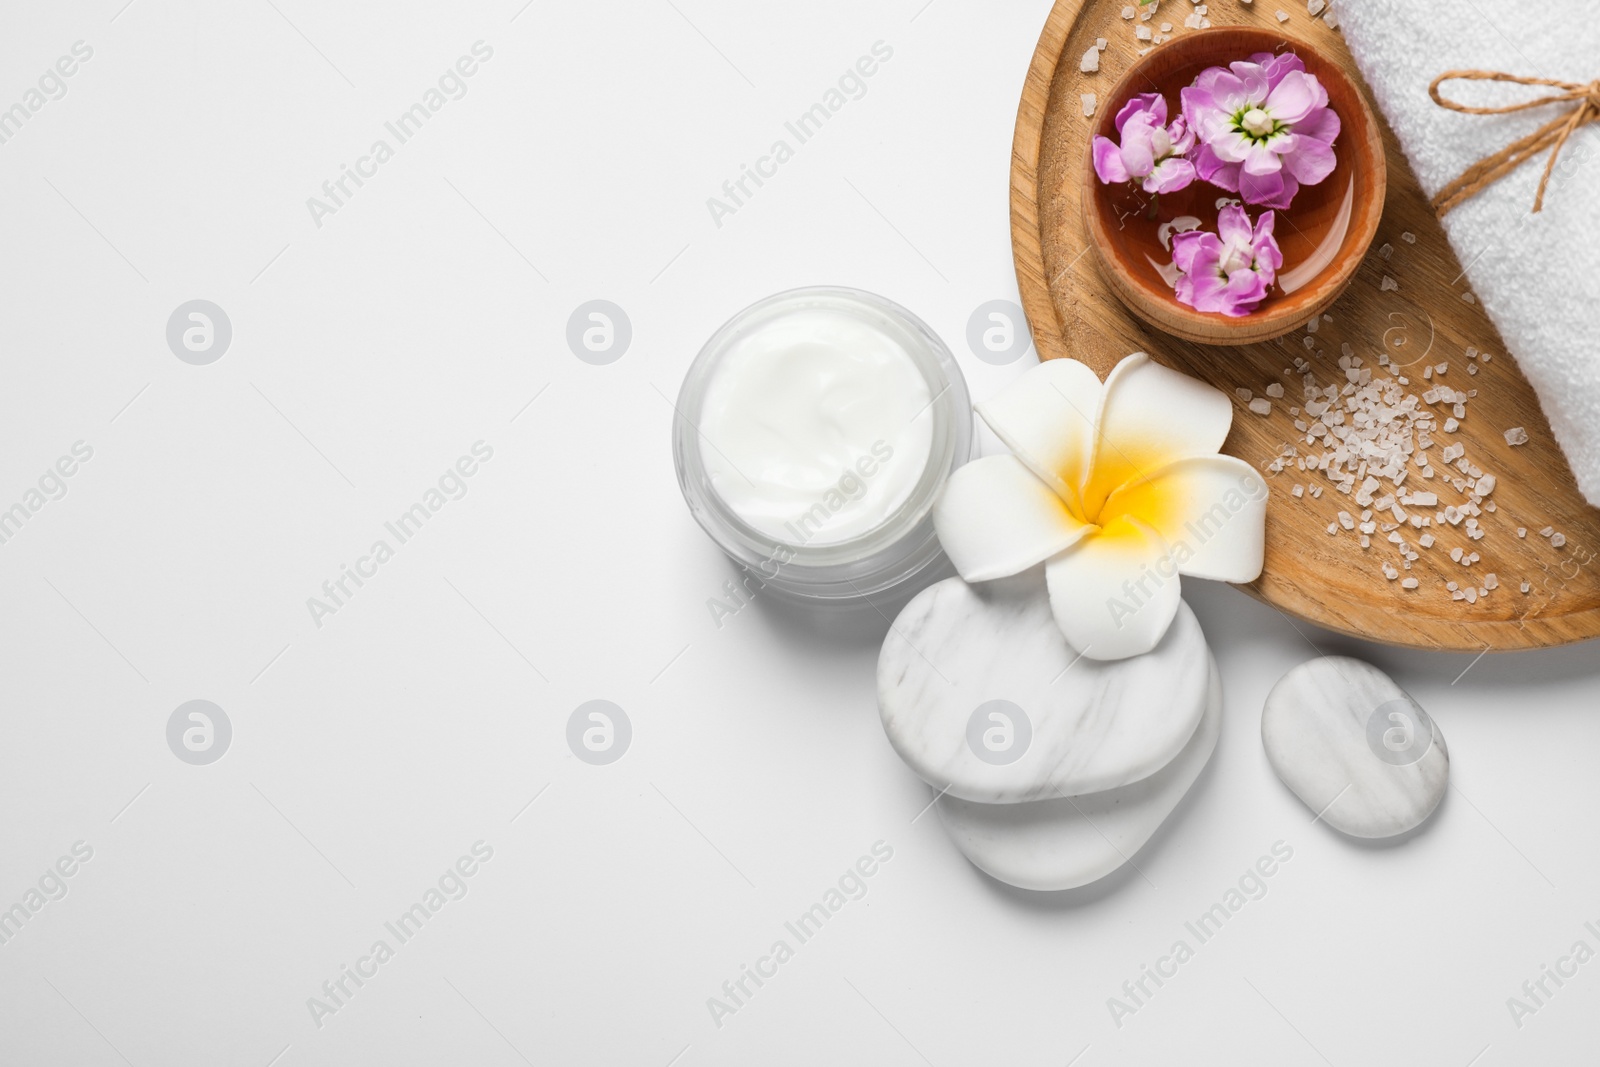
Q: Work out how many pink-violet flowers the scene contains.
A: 3